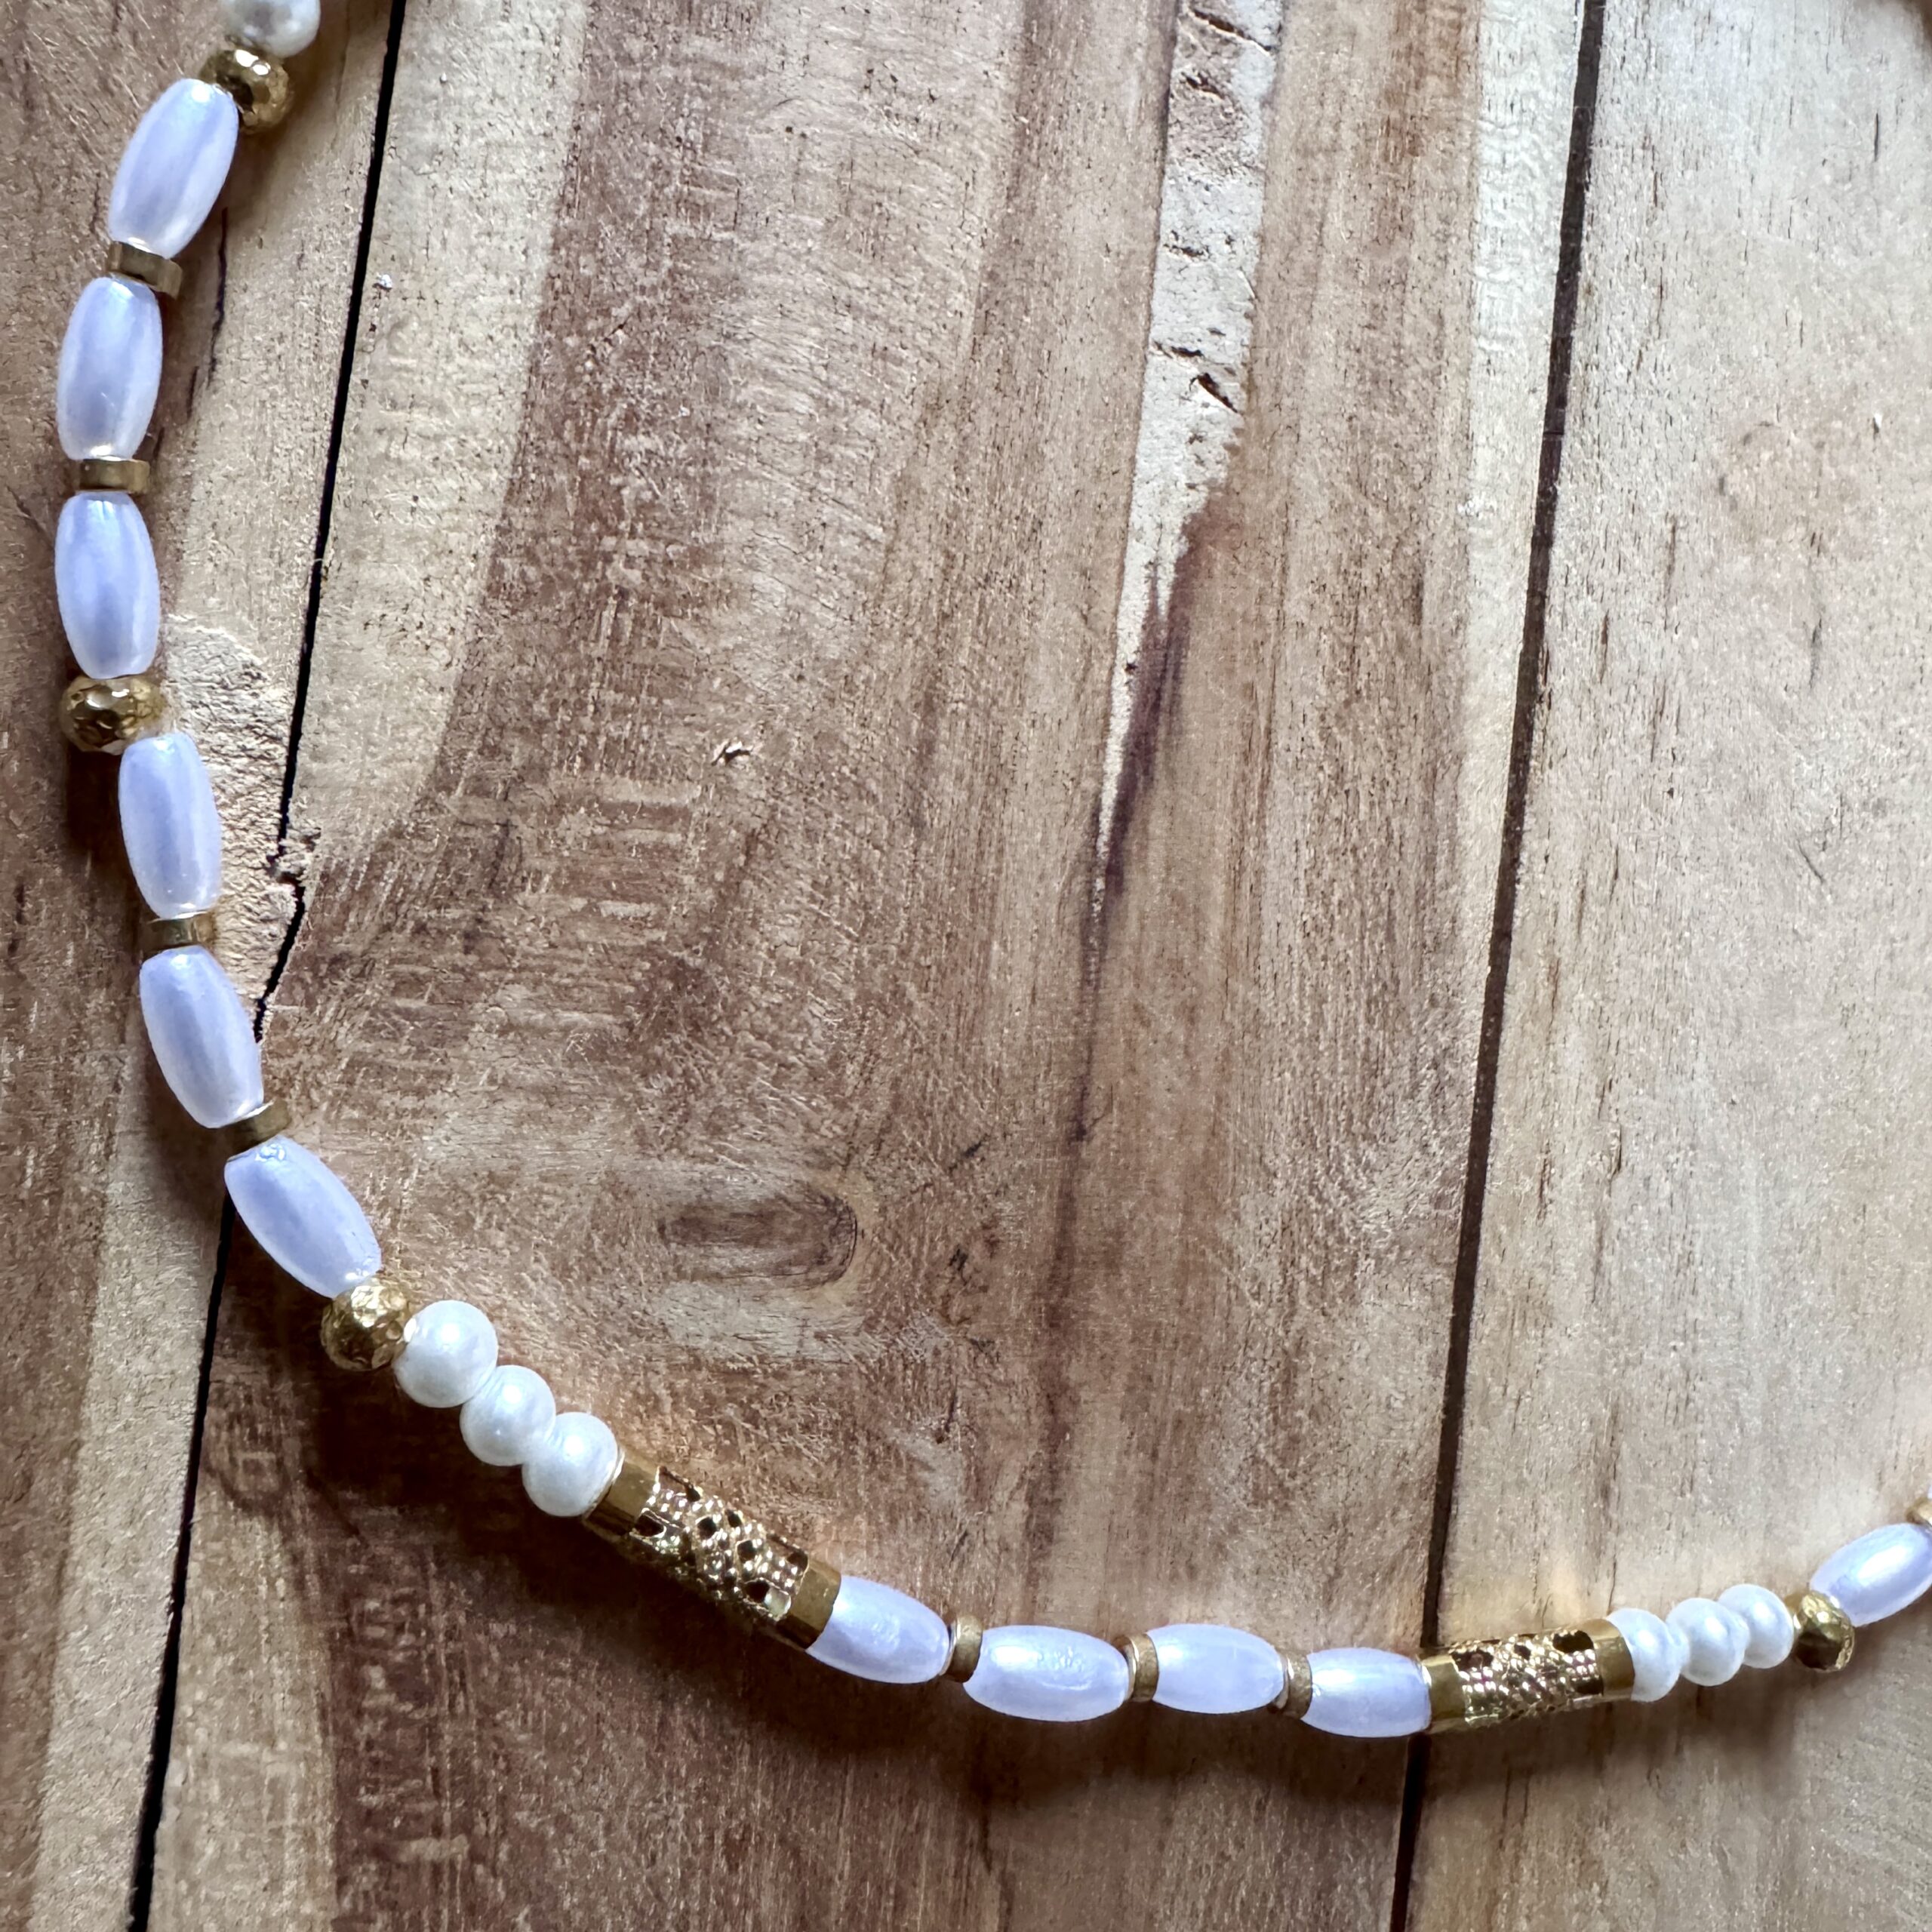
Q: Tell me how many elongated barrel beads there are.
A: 11